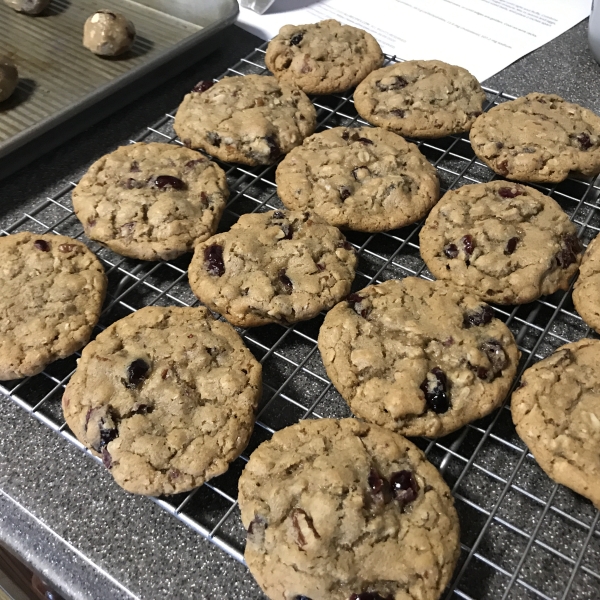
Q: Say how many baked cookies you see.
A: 14